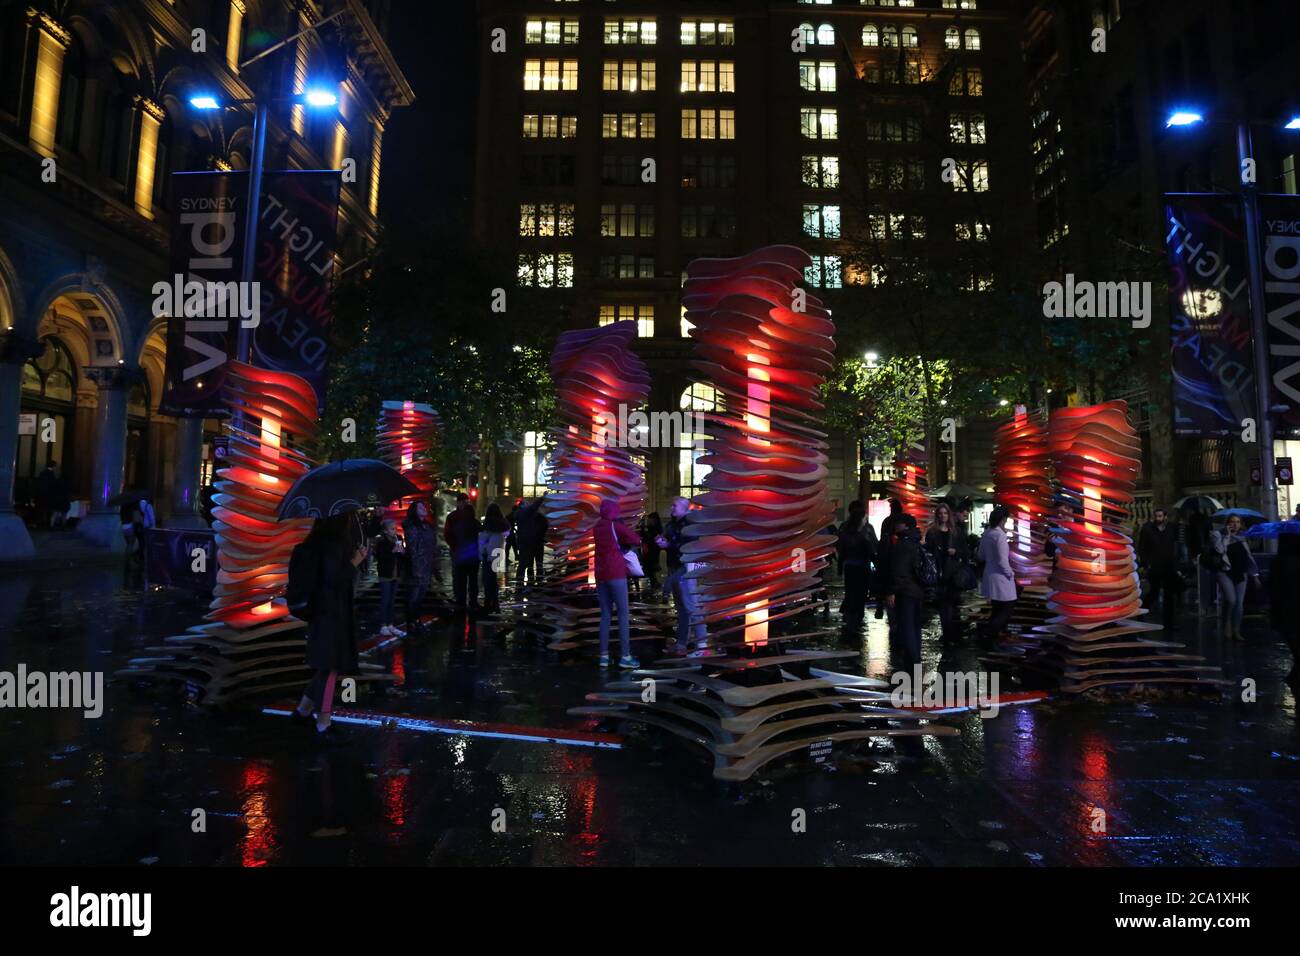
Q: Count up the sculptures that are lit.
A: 7